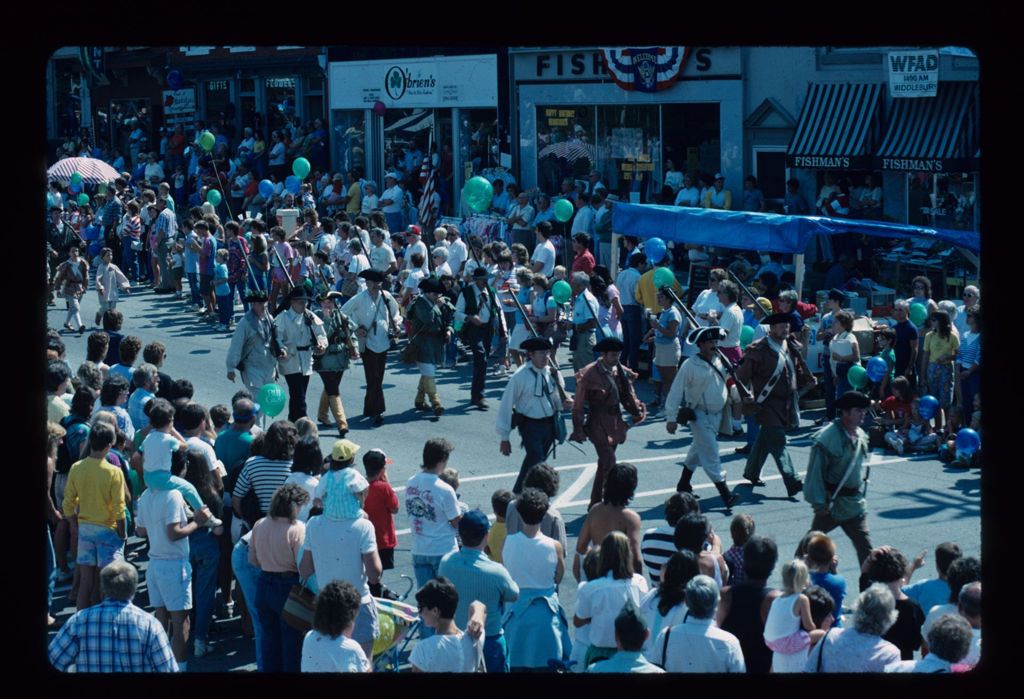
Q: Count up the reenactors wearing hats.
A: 11